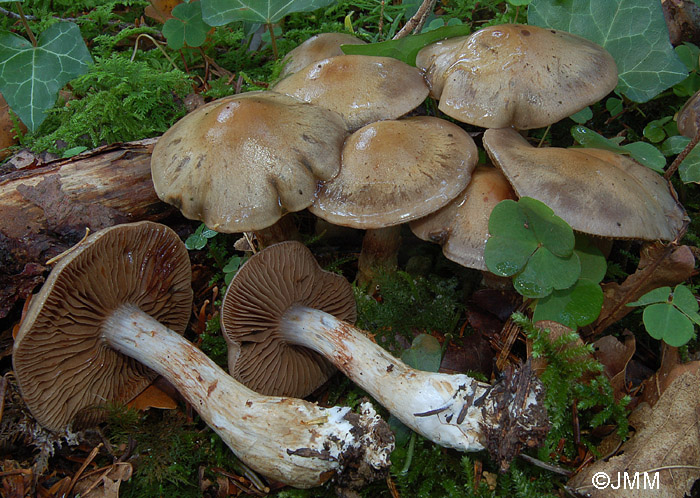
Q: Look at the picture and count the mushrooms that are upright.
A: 7